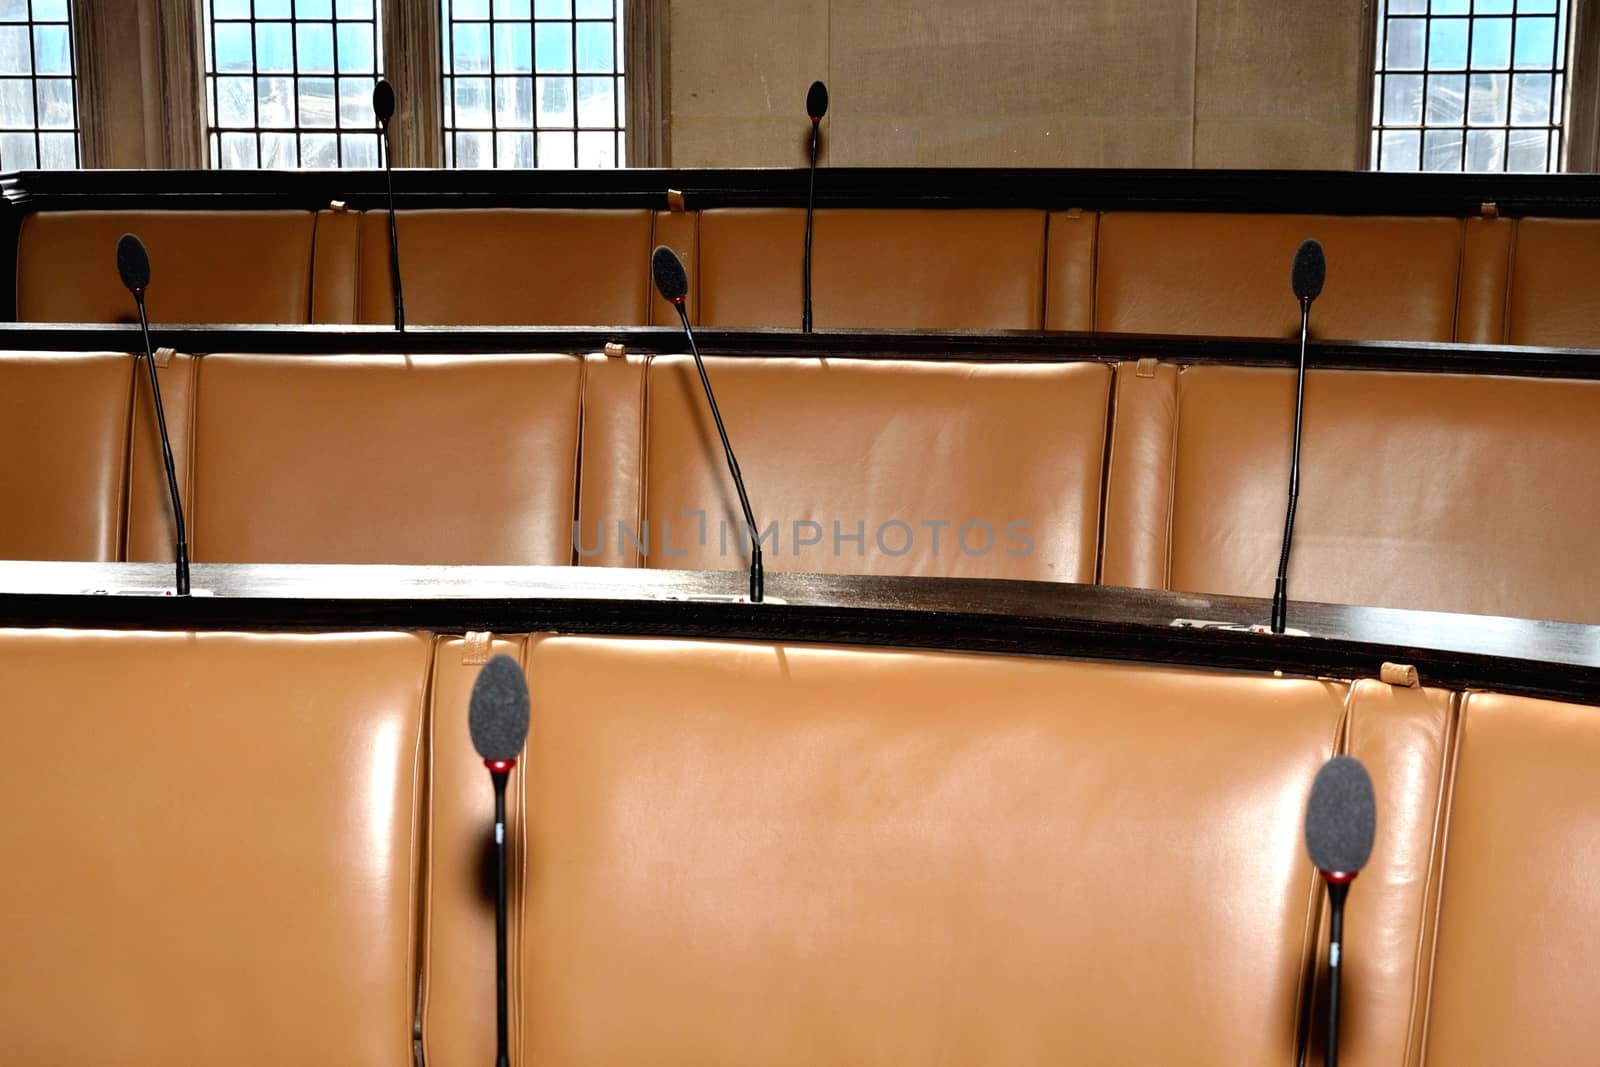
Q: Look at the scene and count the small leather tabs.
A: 9